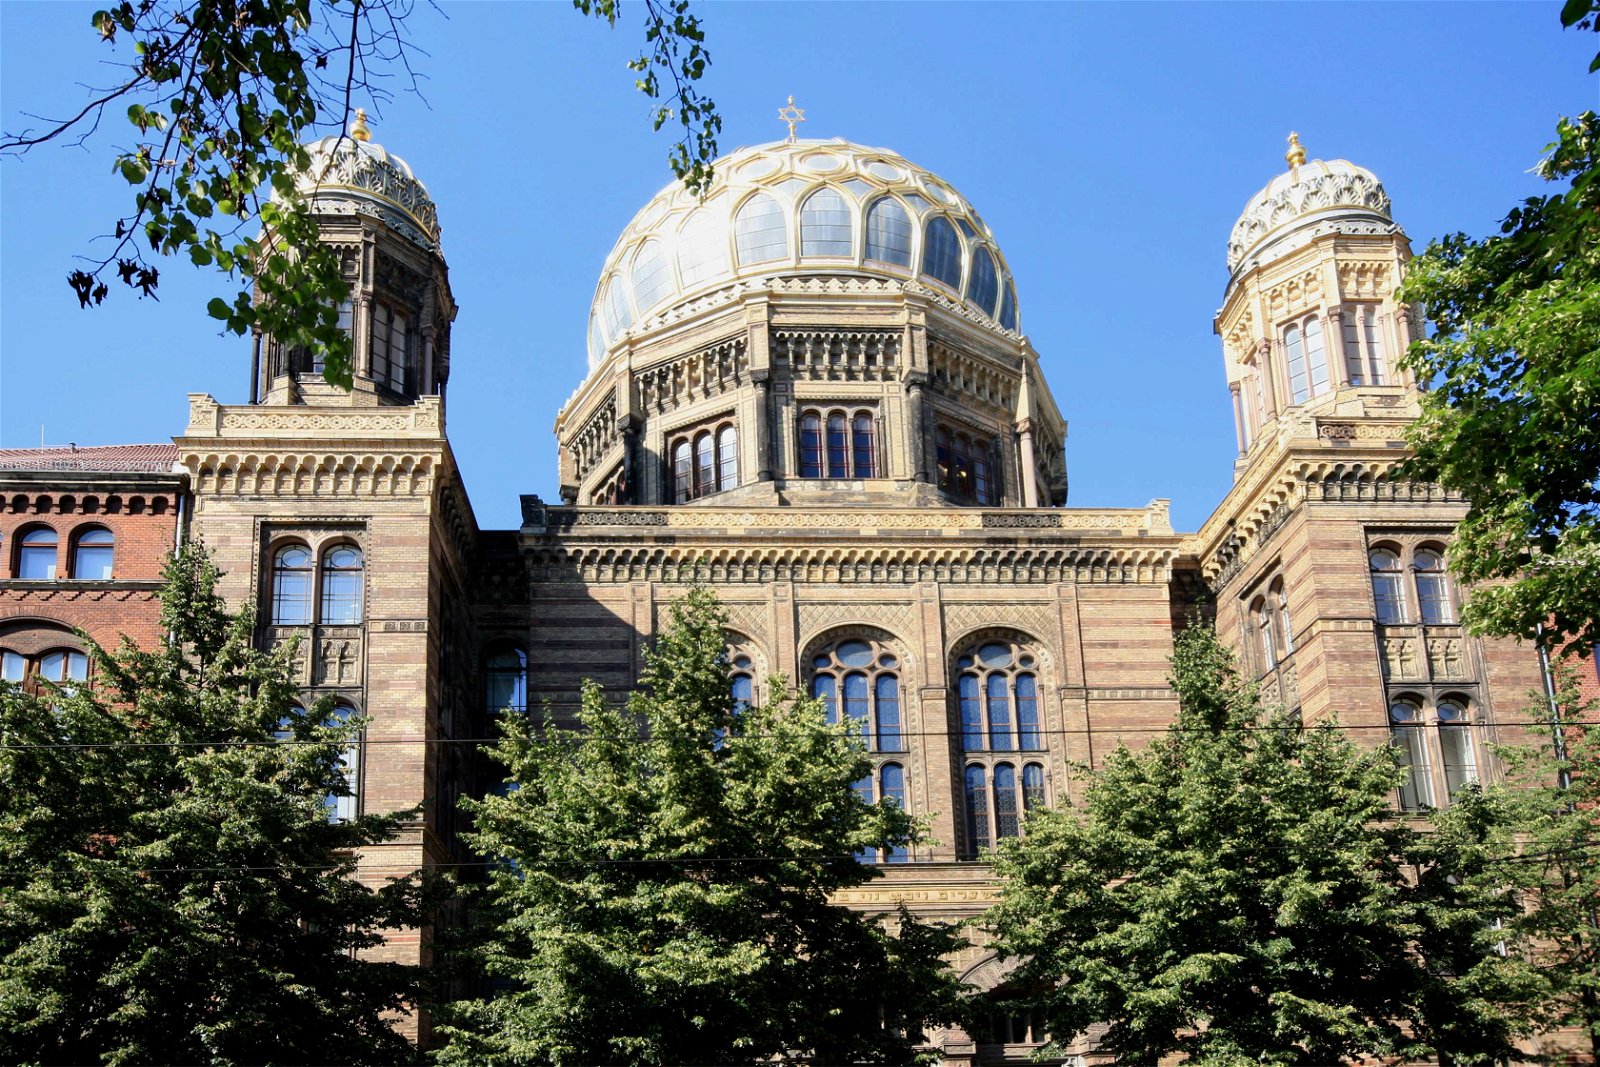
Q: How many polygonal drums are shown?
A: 3